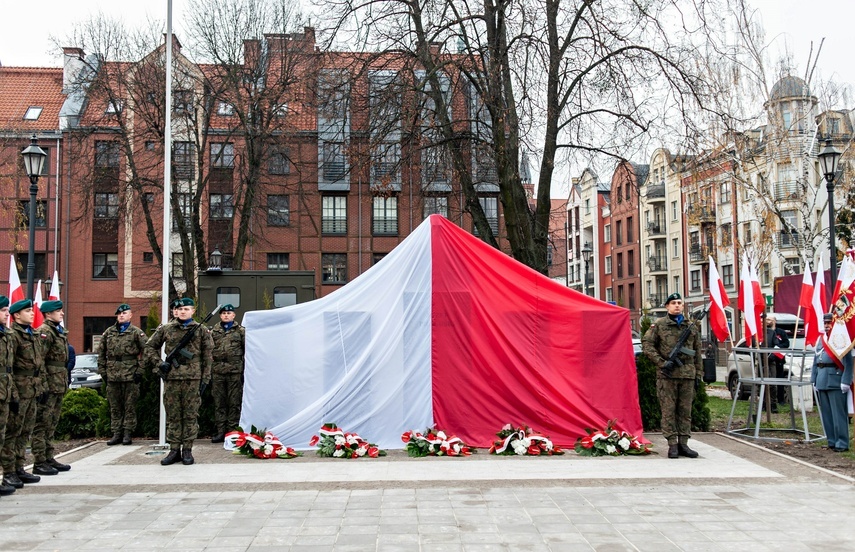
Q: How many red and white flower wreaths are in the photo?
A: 5